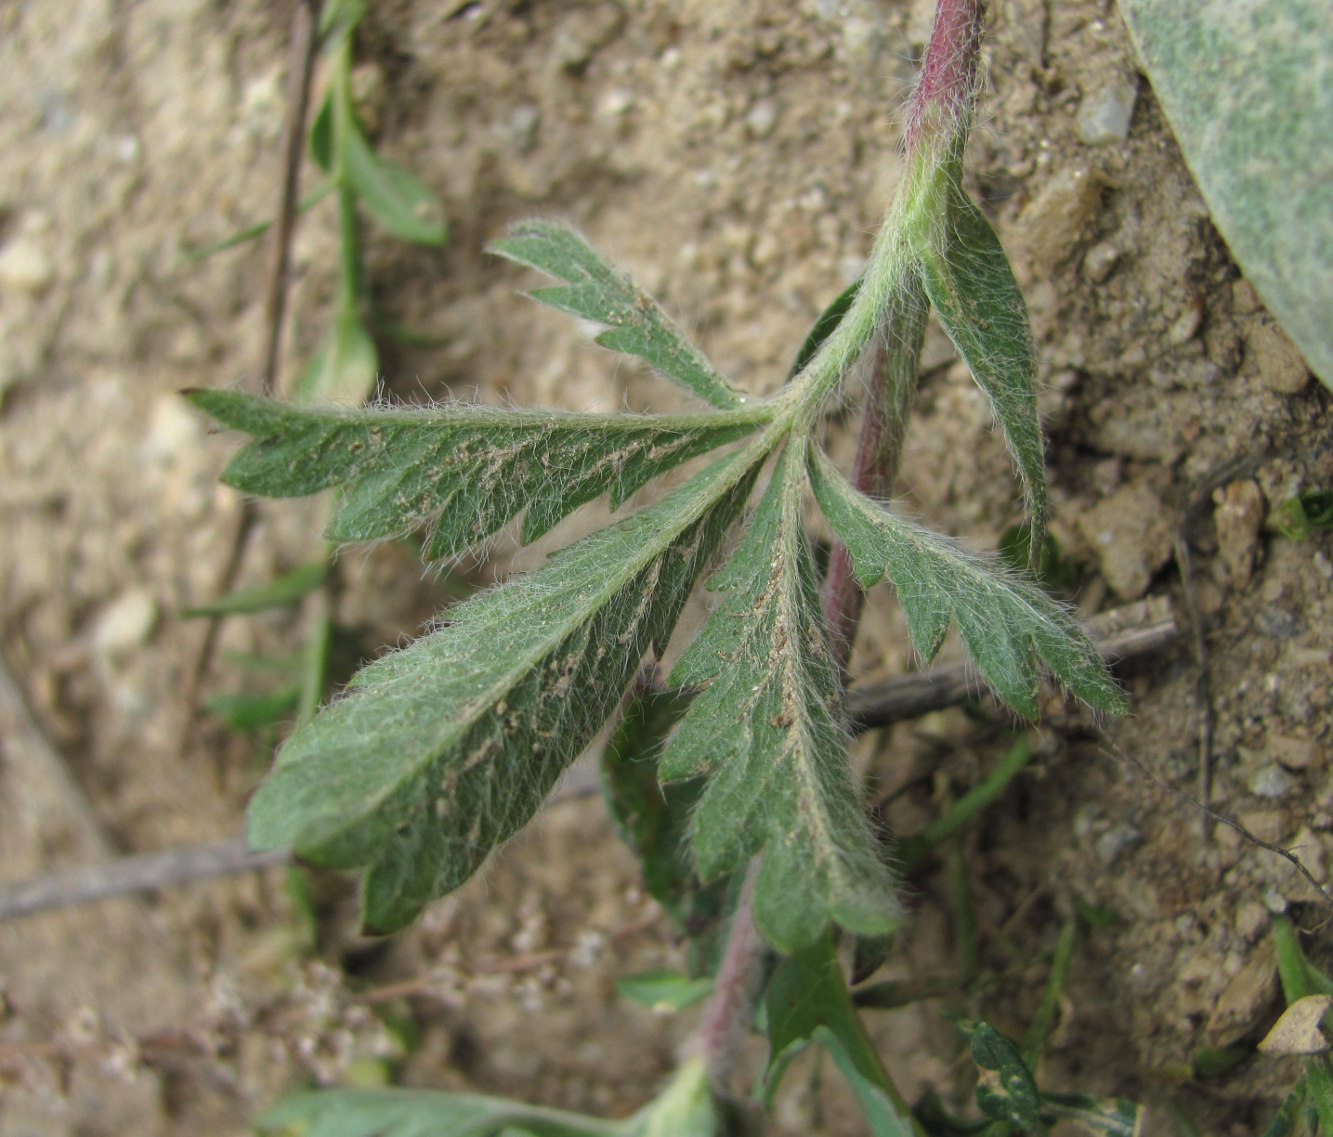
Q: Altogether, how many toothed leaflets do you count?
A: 5